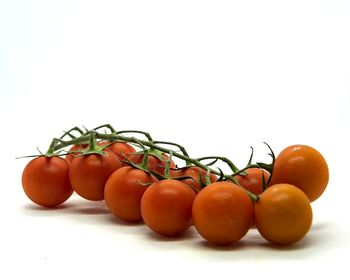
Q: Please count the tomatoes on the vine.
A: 12